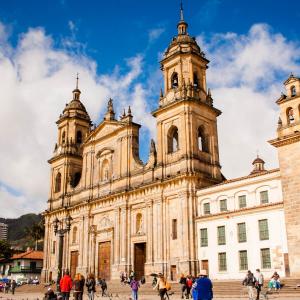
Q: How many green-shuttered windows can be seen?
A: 11